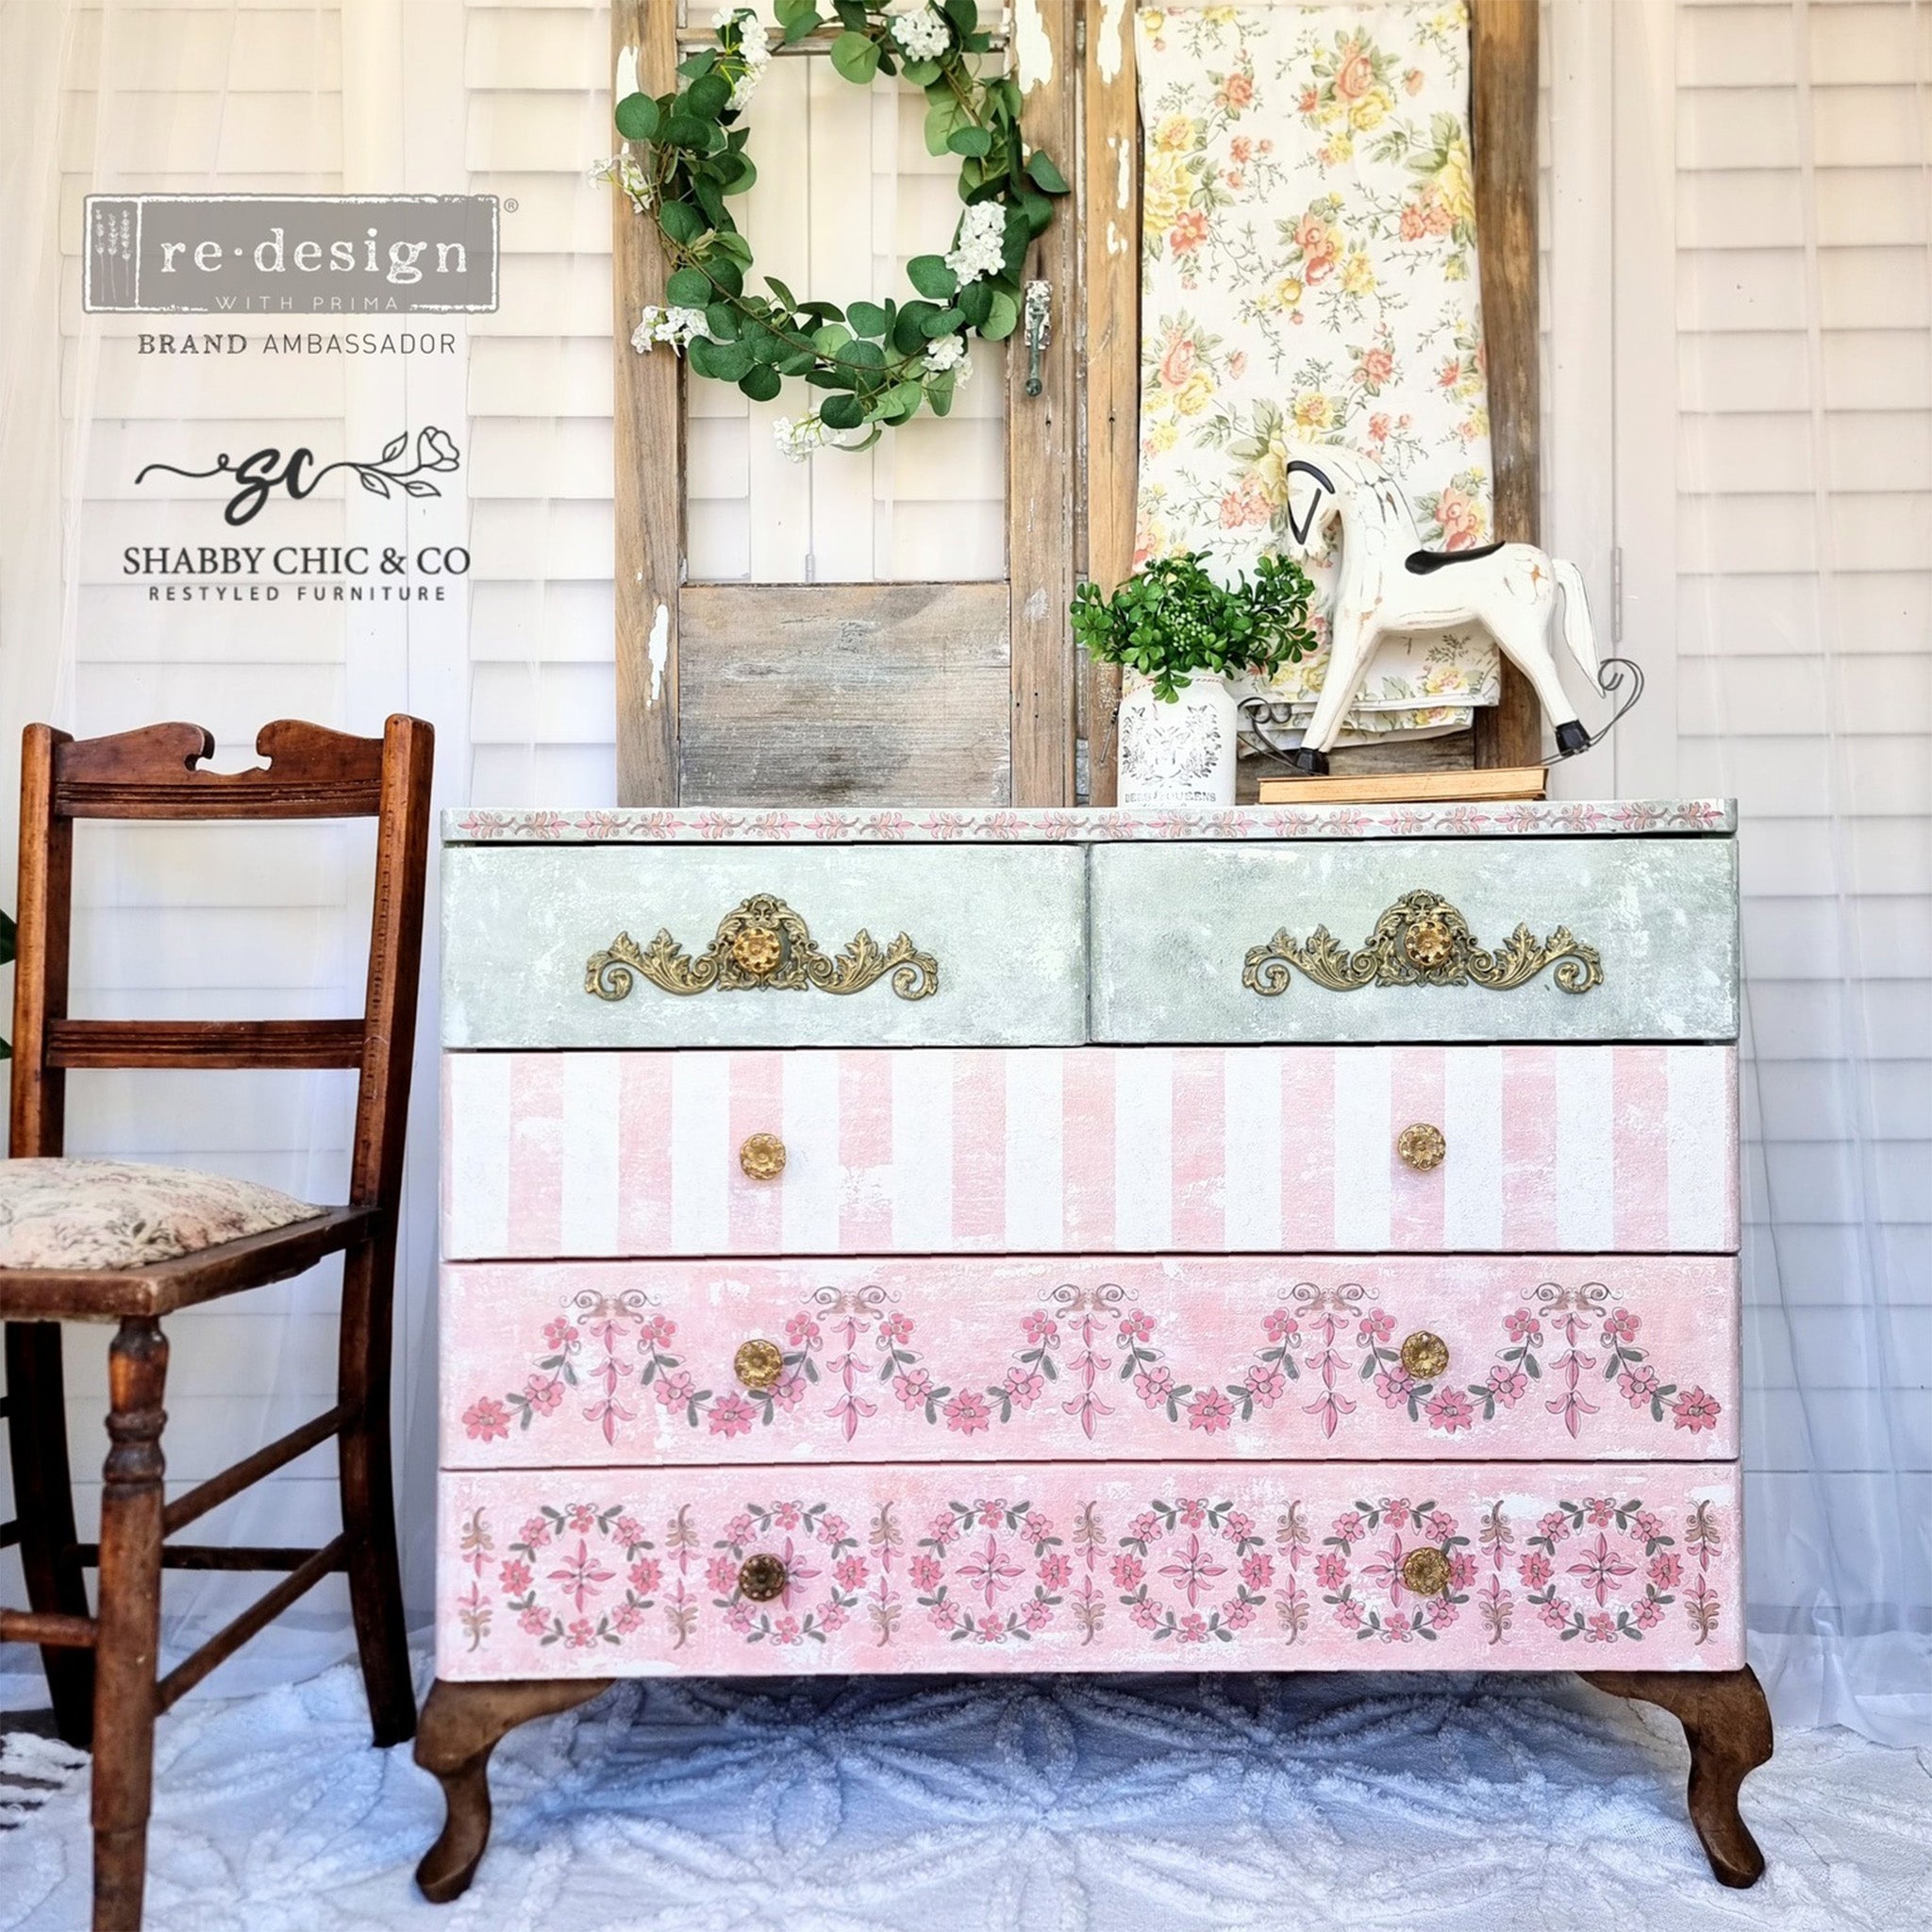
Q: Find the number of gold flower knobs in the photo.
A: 8